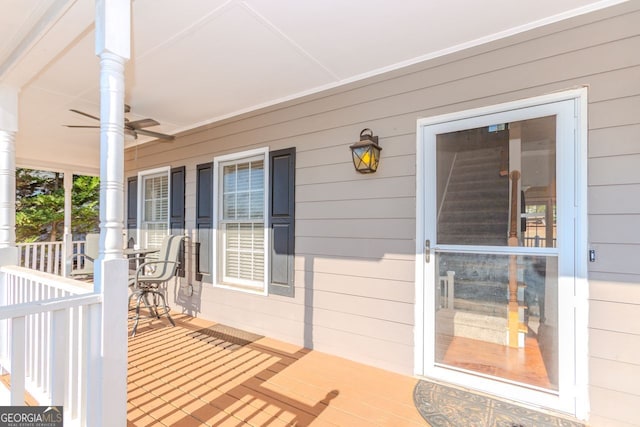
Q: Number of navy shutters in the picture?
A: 4